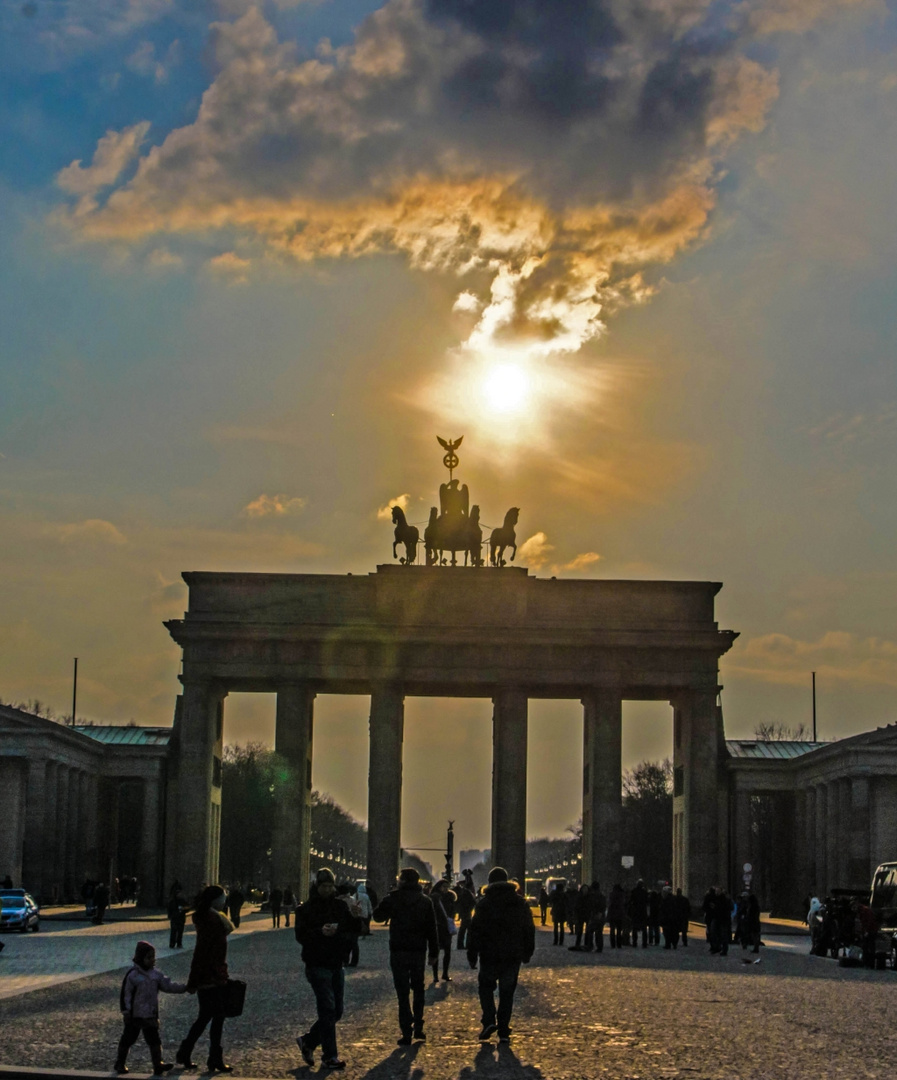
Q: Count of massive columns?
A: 6